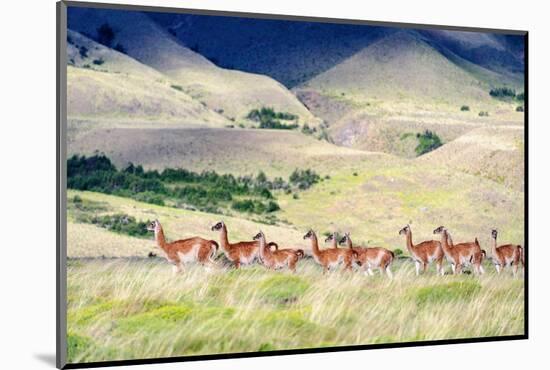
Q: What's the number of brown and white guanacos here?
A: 9